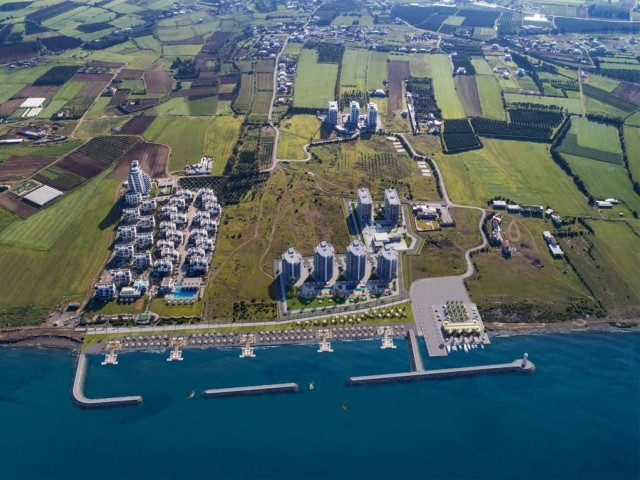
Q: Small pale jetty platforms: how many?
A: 5